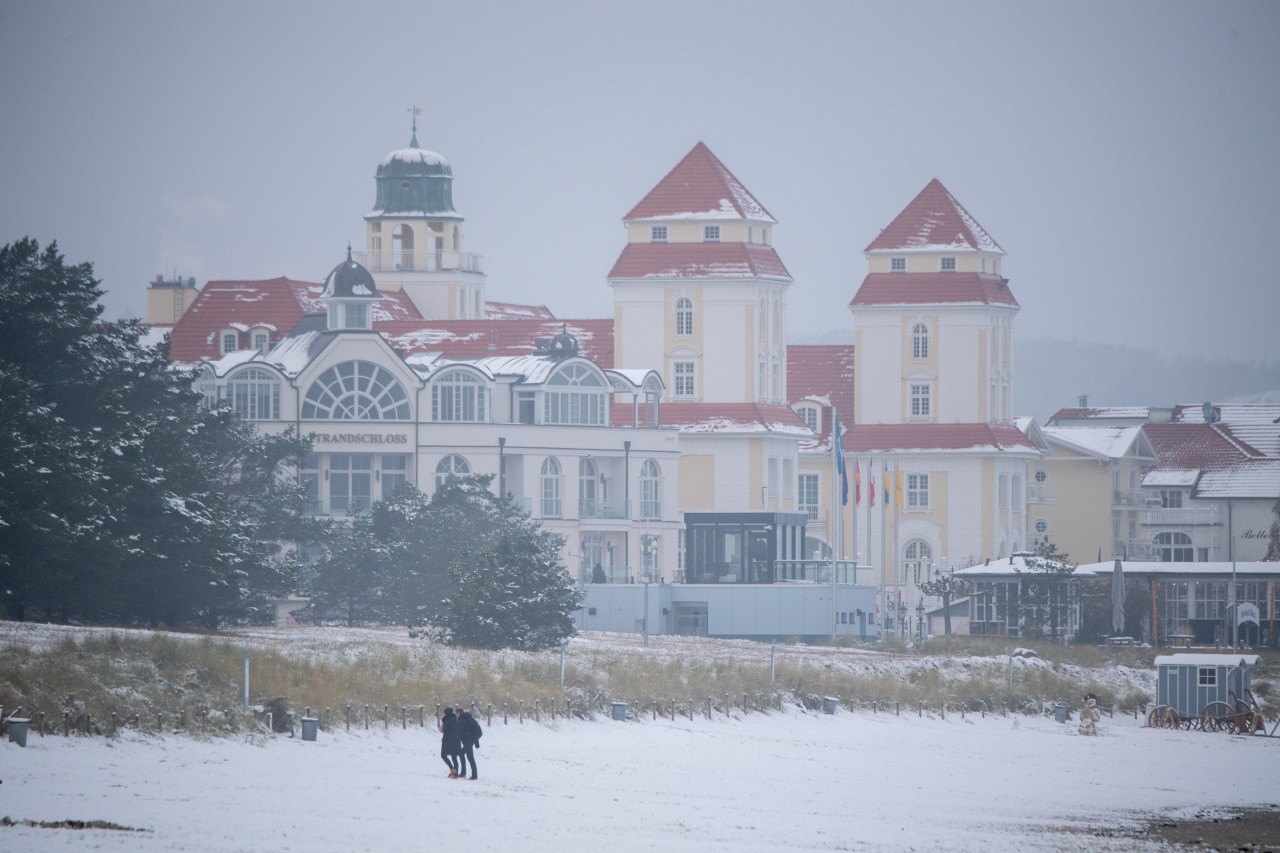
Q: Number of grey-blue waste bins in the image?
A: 5